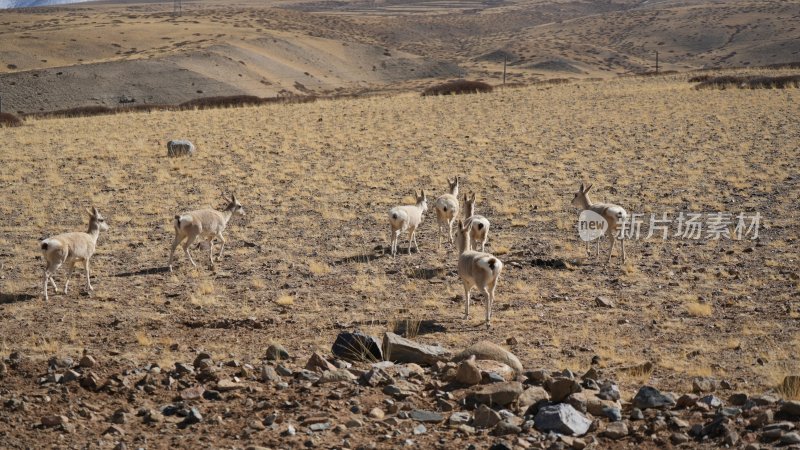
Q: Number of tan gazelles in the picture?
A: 7